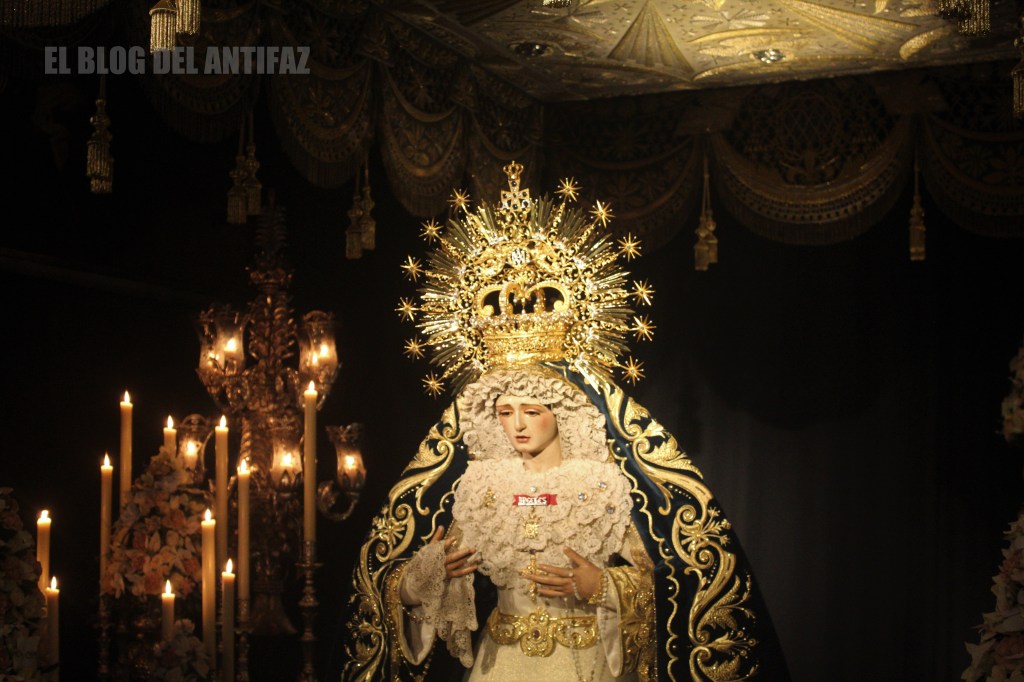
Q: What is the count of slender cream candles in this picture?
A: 11